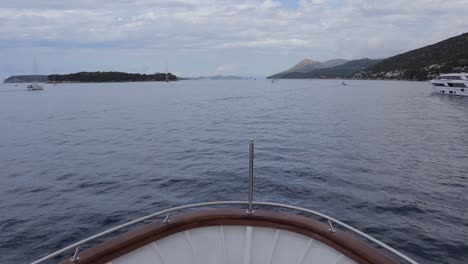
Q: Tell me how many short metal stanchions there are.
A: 3